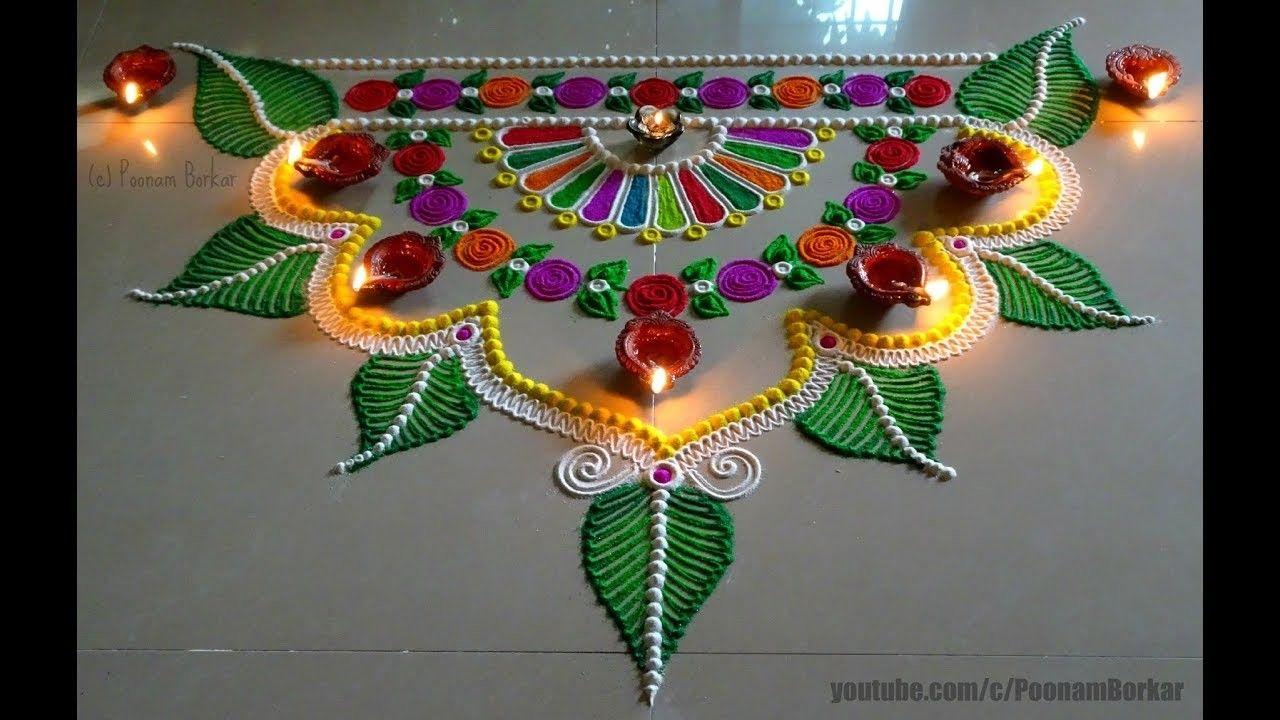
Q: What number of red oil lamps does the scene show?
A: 7